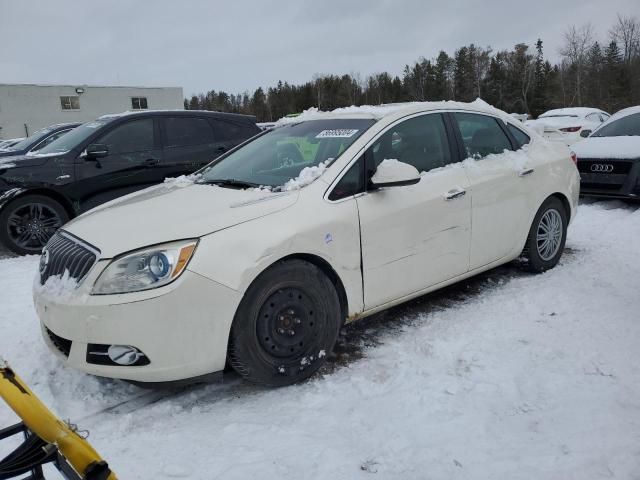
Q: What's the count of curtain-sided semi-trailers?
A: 0